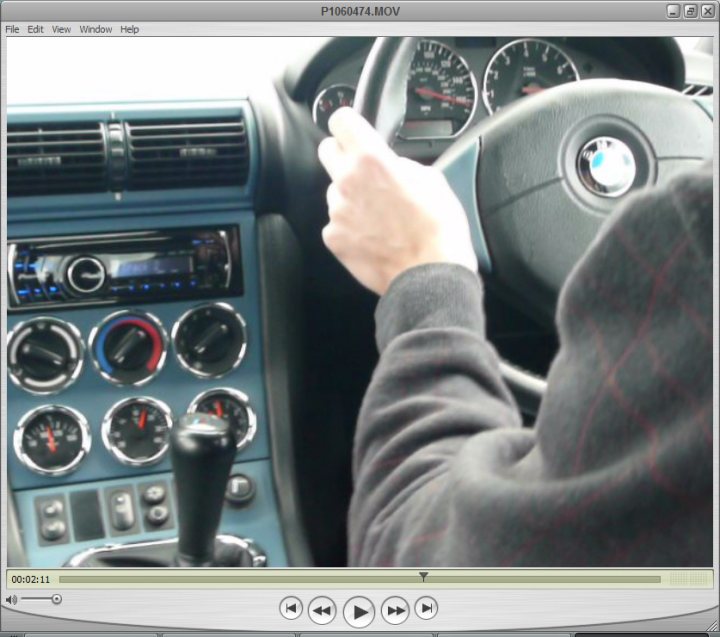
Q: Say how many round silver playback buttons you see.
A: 5